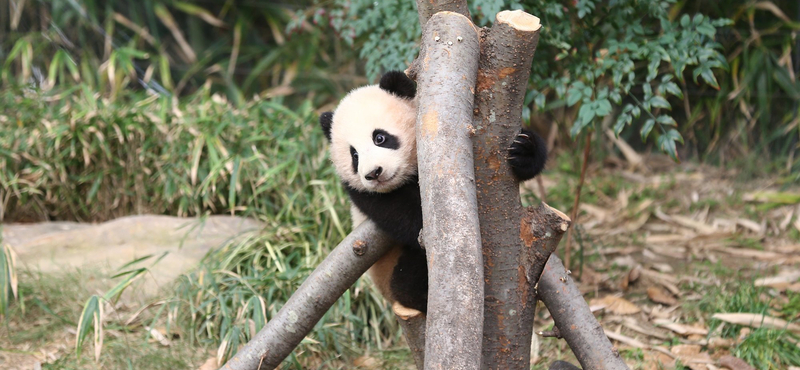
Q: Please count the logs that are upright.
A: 2